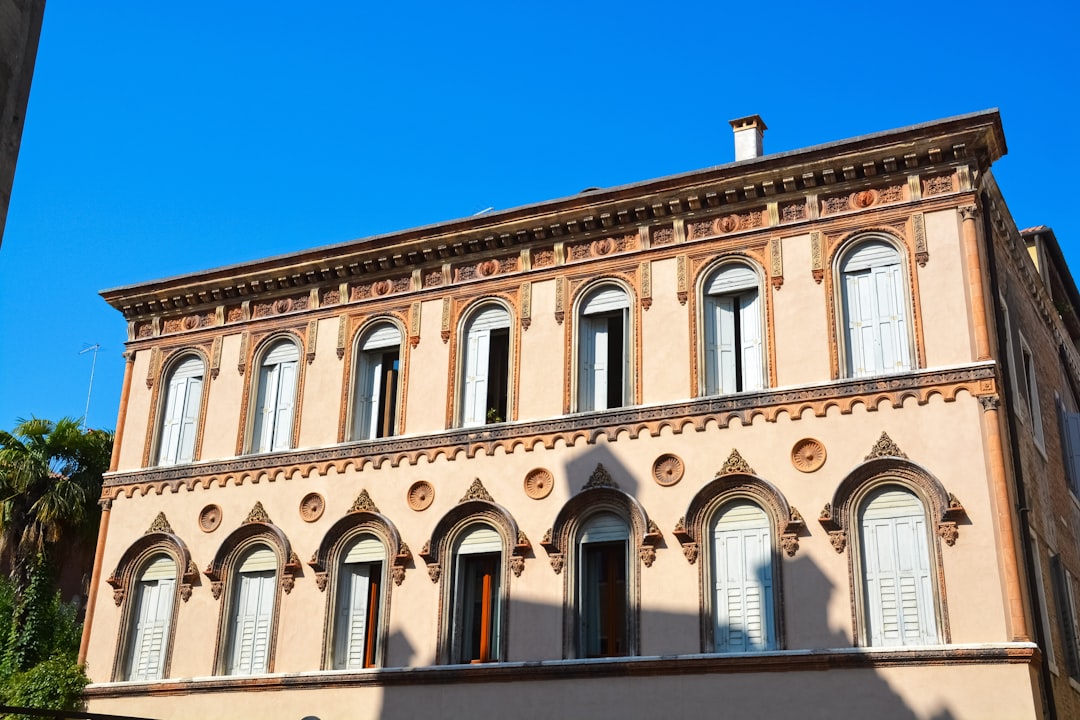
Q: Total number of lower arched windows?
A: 7